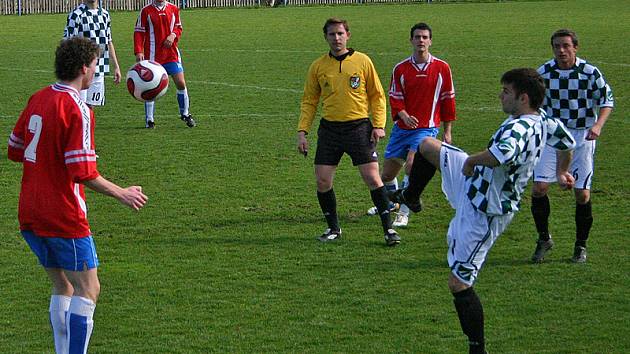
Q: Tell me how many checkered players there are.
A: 3